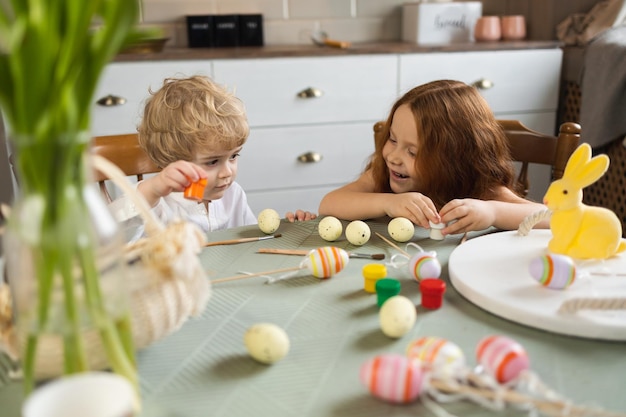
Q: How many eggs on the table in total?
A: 12